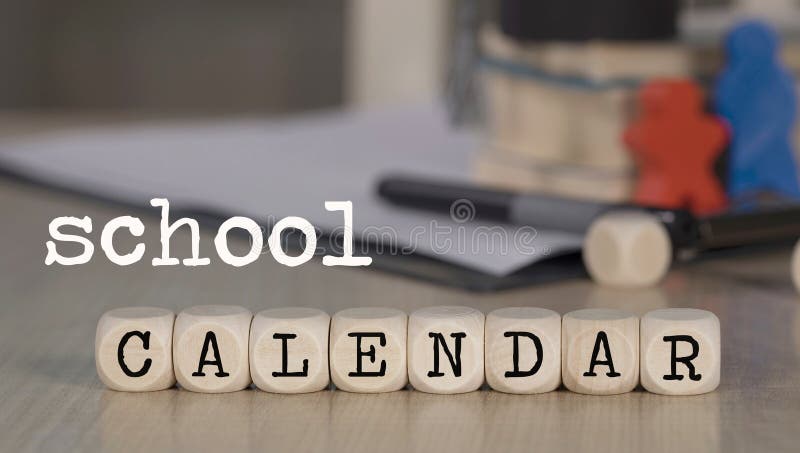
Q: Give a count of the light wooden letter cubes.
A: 8